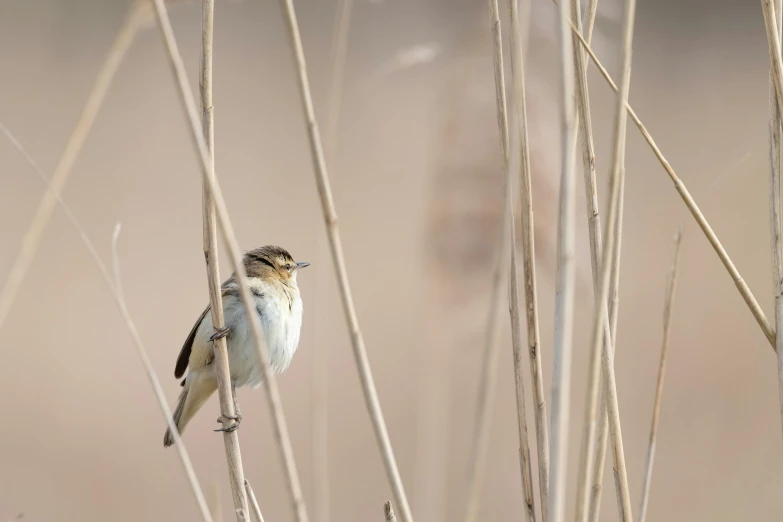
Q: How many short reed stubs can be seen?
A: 2